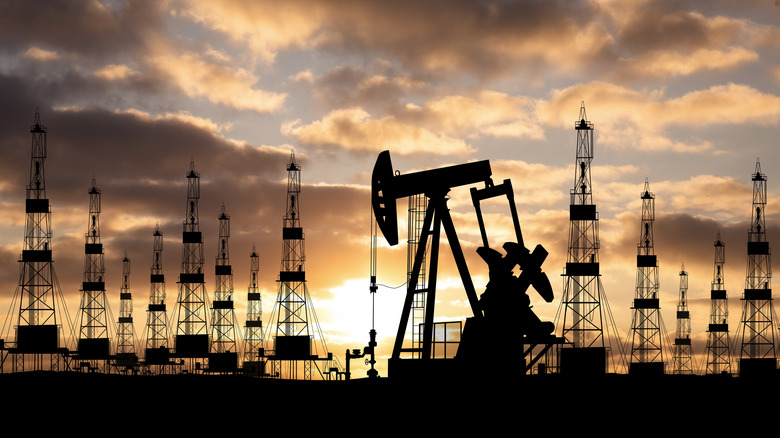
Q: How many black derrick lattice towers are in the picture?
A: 13